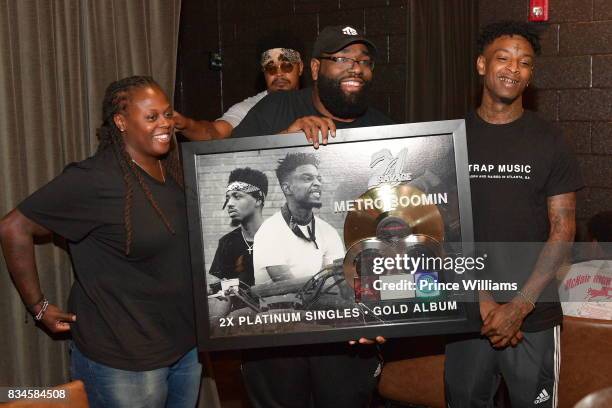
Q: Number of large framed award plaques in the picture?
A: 1